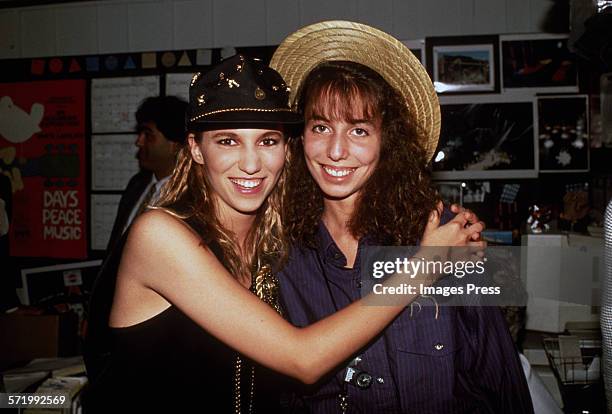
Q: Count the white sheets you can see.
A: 4